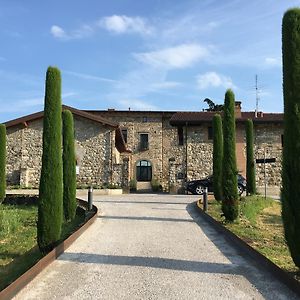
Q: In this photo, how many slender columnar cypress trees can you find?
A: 7